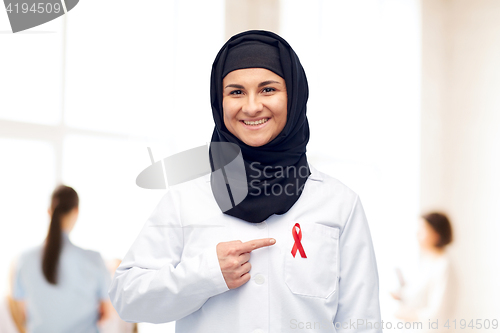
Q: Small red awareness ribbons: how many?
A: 1